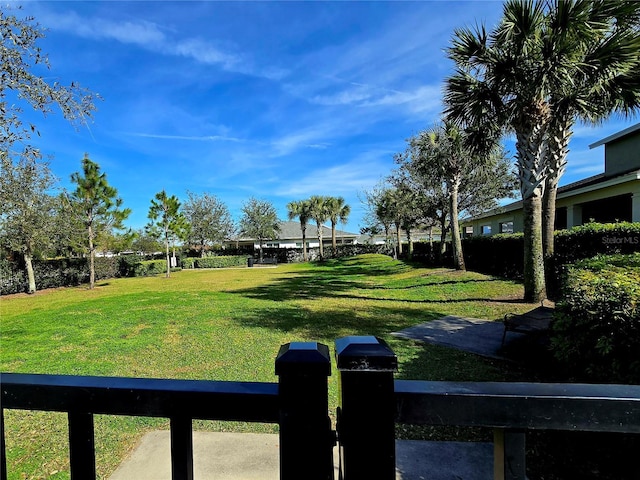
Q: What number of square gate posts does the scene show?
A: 2